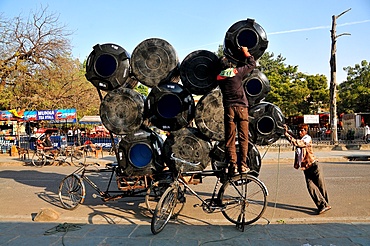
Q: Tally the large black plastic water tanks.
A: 12